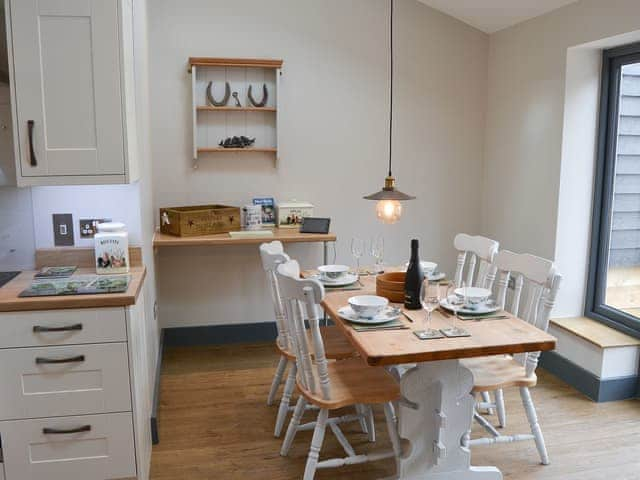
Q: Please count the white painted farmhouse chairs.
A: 4